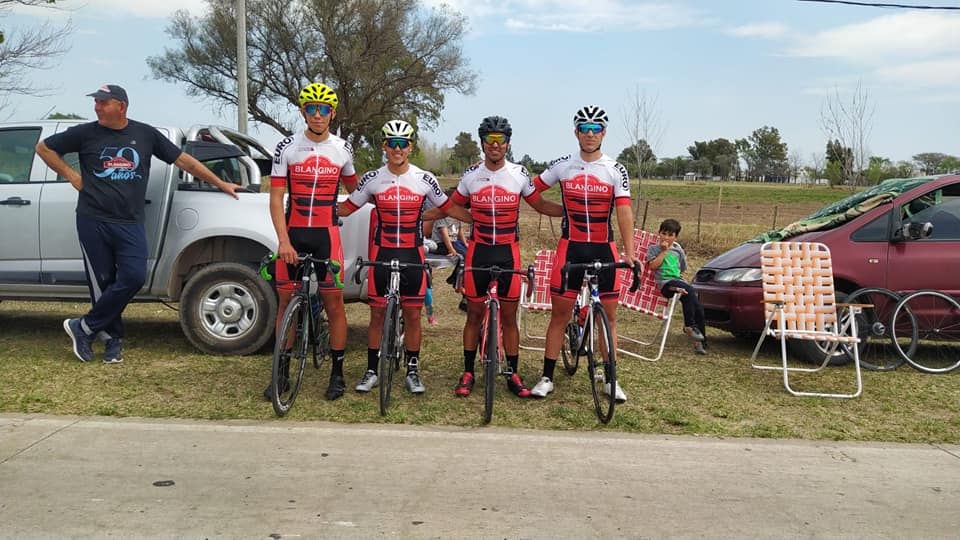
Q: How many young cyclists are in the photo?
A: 4